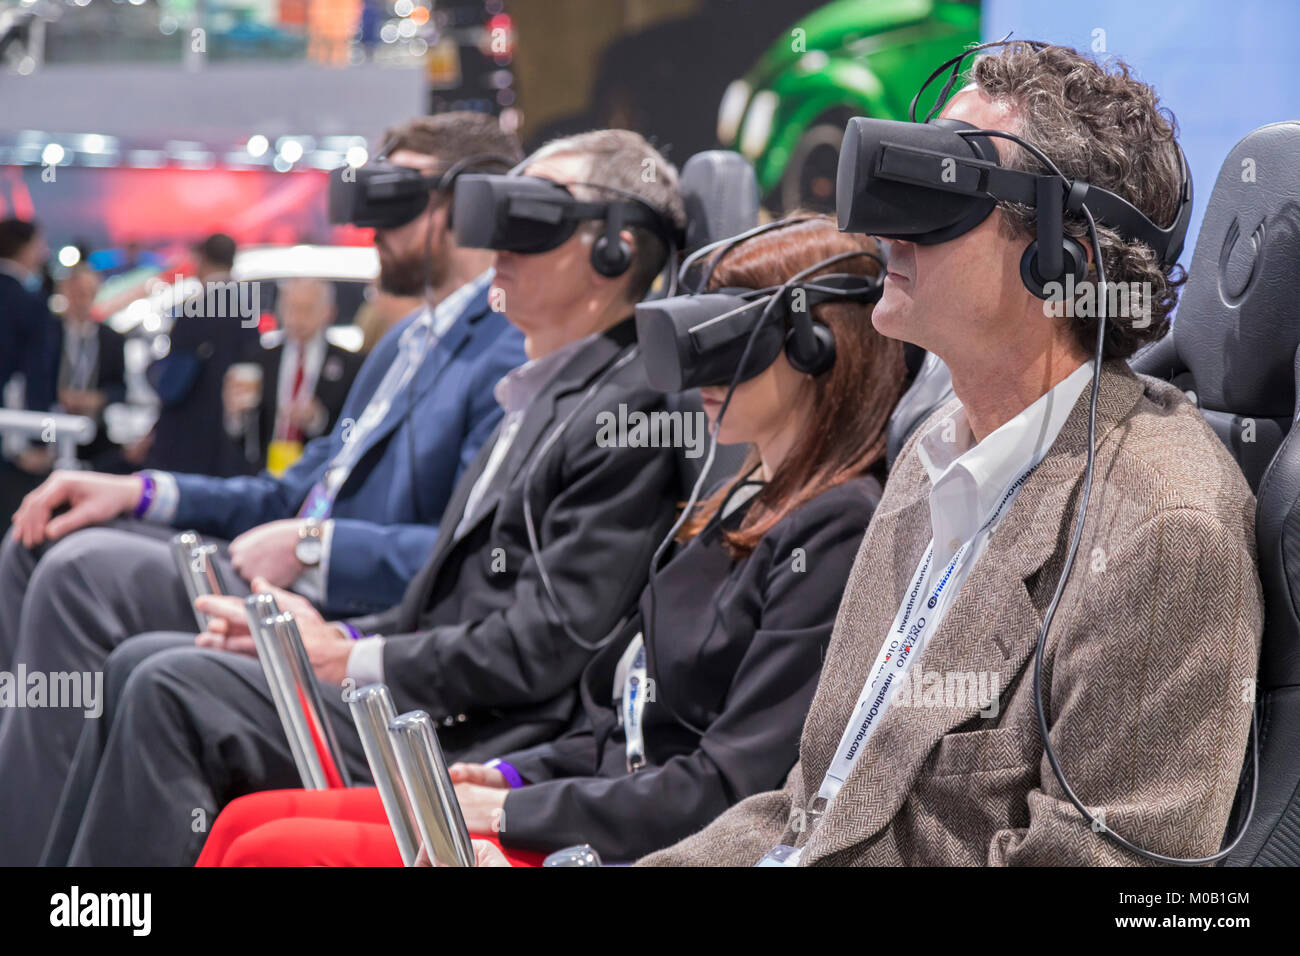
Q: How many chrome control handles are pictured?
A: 7